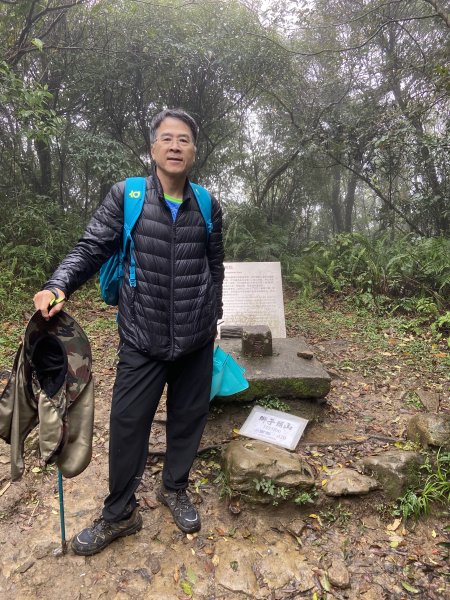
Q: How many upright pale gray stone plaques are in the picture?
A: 1